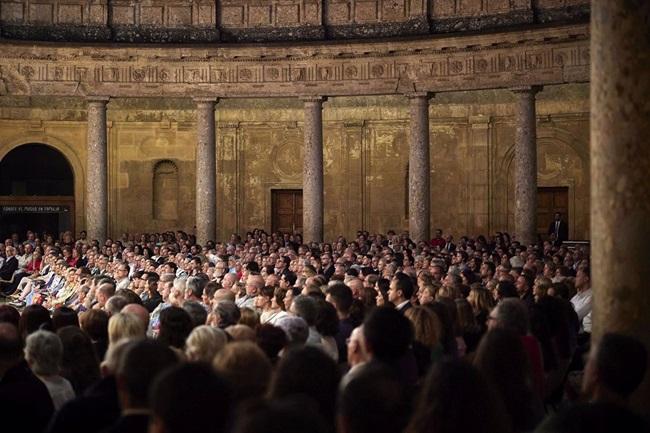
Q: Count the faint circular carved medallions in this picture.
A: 2